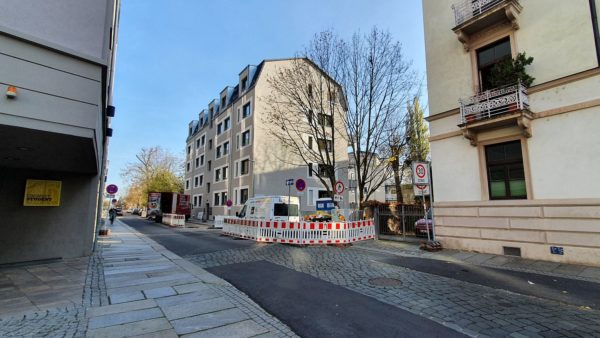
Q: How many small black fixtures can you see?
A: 2